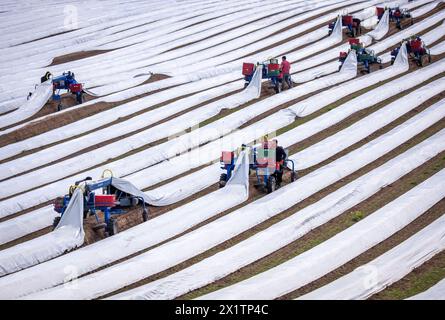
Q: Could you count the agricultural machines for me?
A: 8